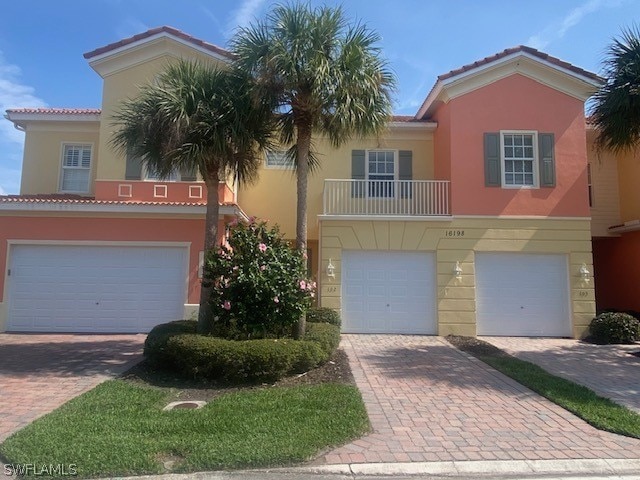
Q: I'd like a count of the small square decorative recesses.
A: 3